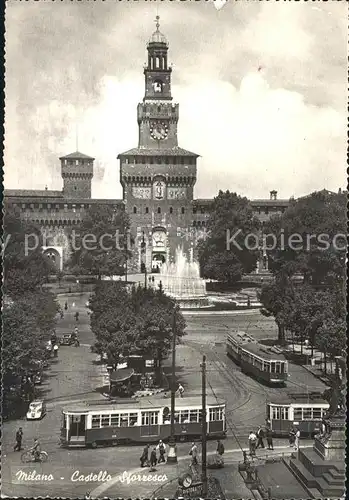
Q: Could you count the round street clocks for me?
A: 1